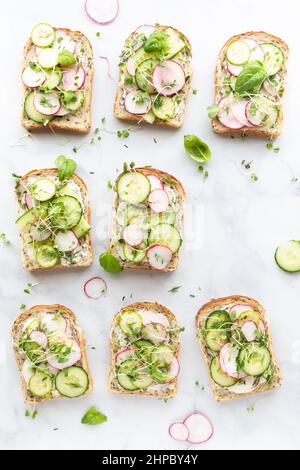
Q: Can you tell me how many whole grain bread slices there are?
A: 8